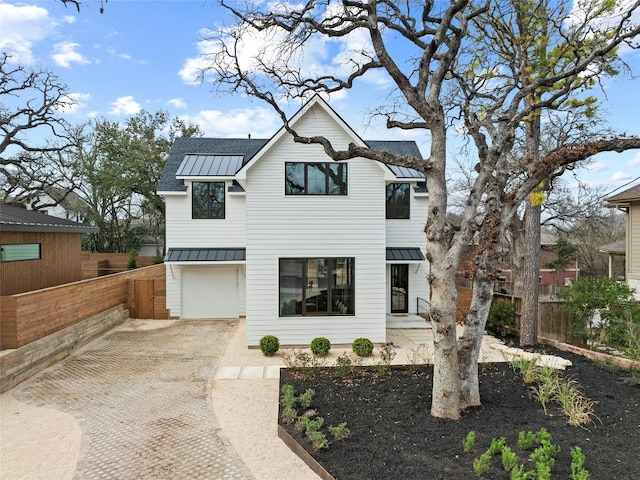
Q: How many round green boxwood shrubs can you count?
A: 3